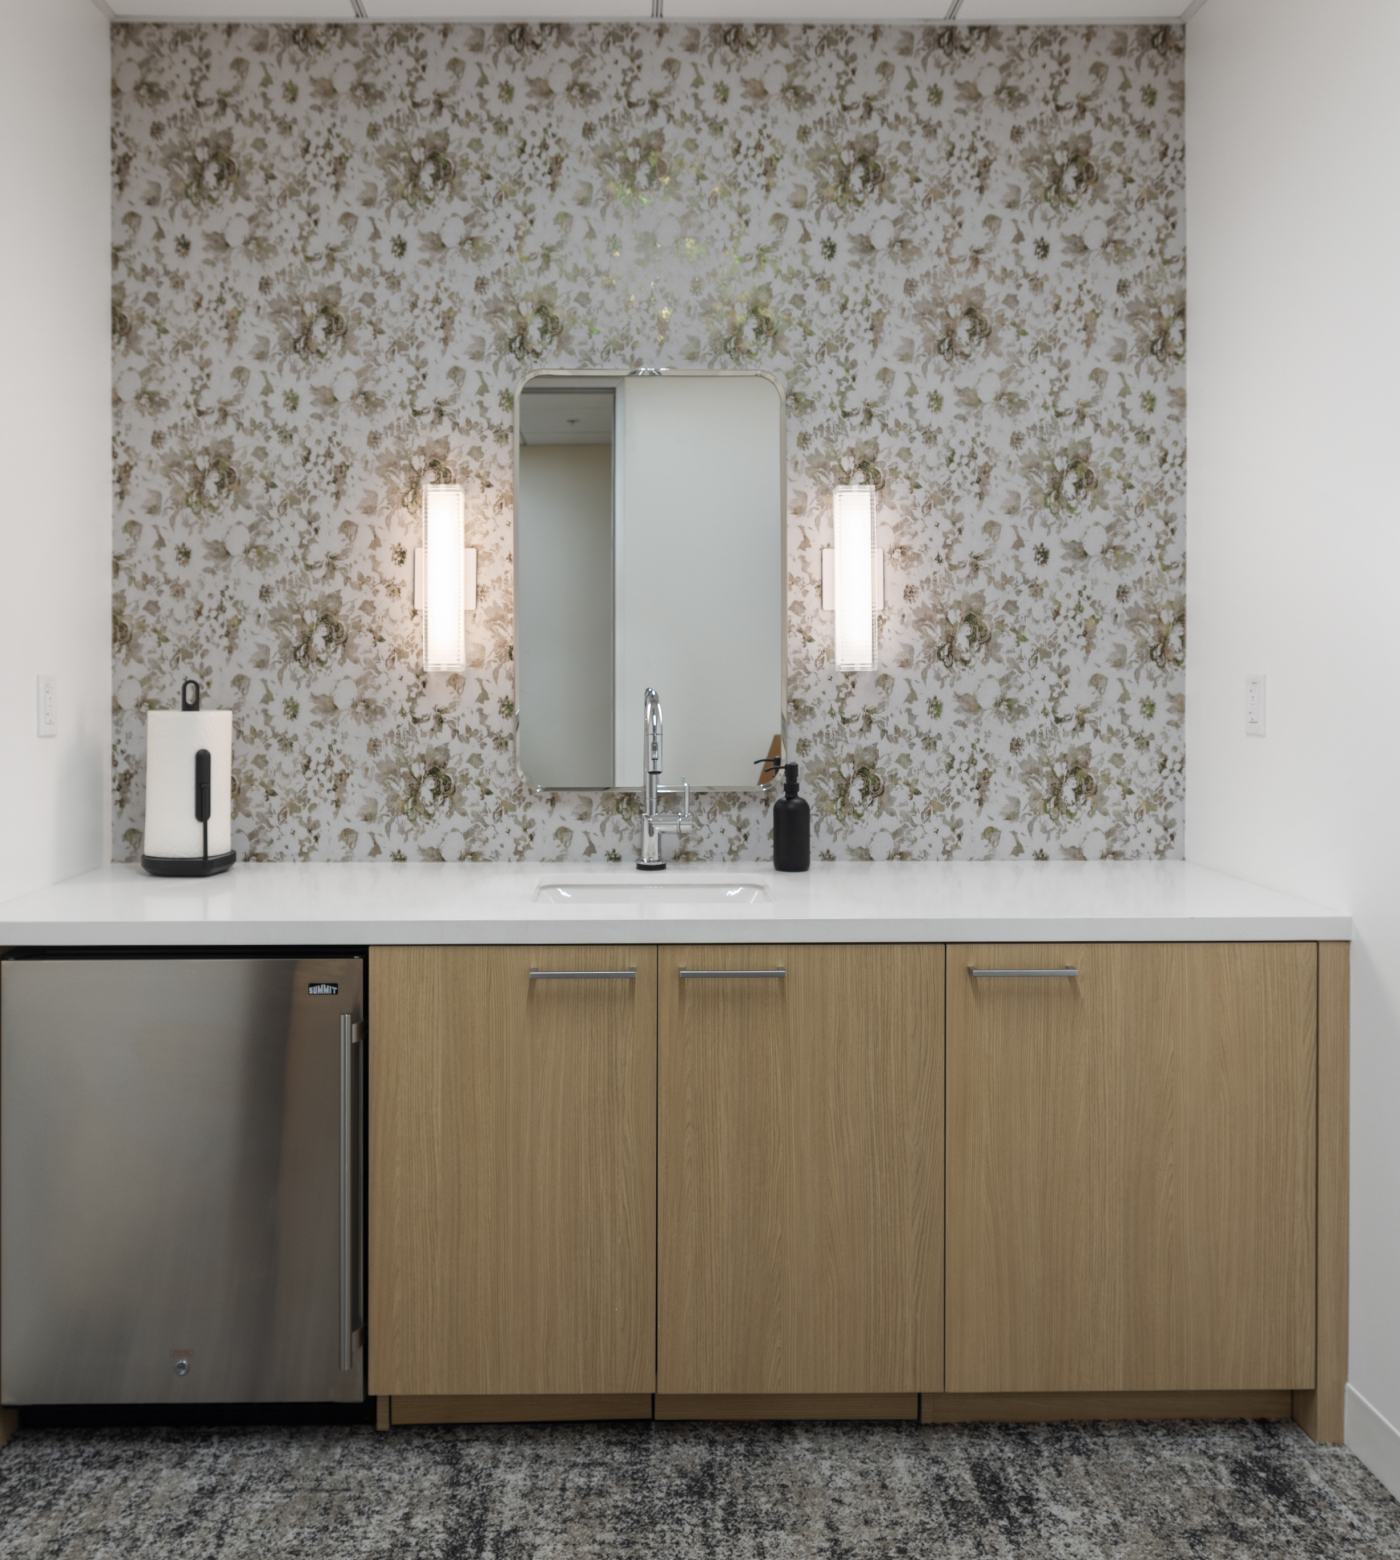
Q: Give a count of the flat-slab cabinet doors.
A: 3